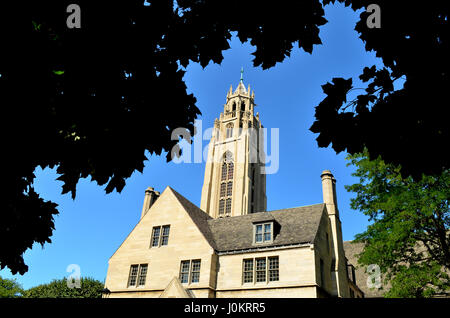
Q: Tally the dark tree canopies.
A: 2